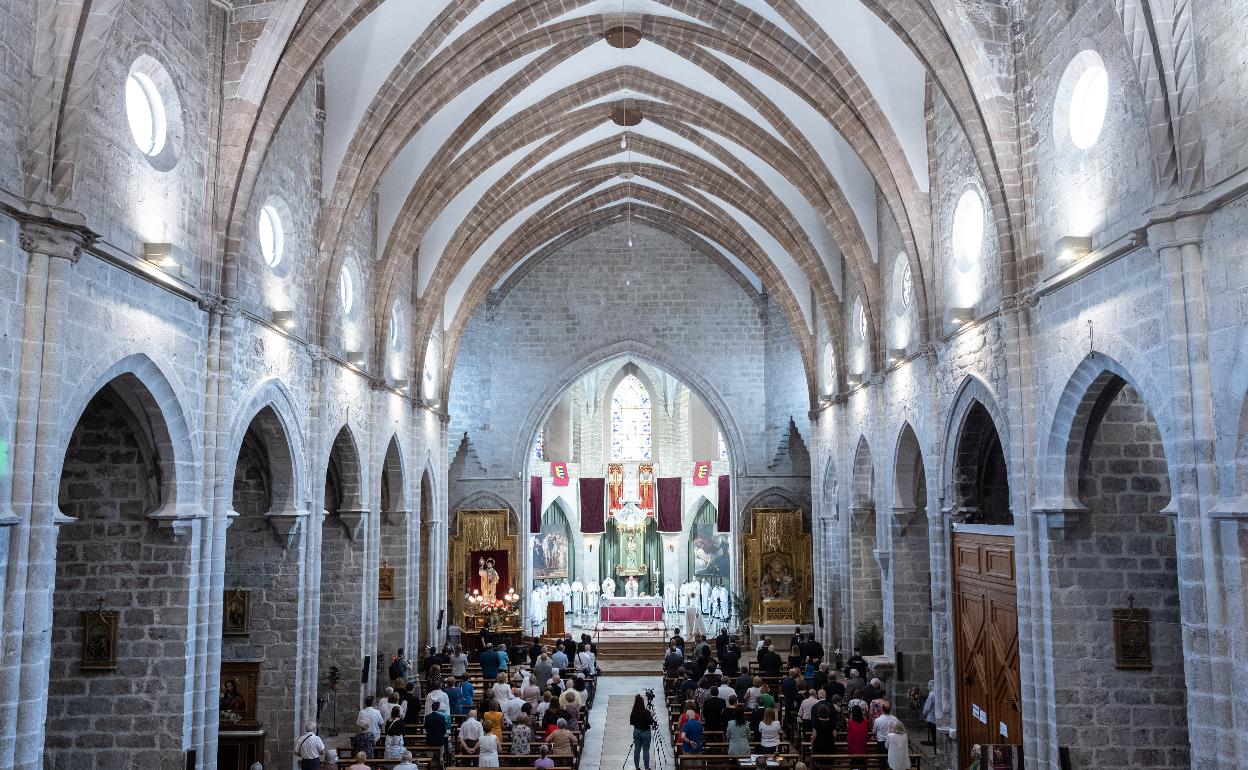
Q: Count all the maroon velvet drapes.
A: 4